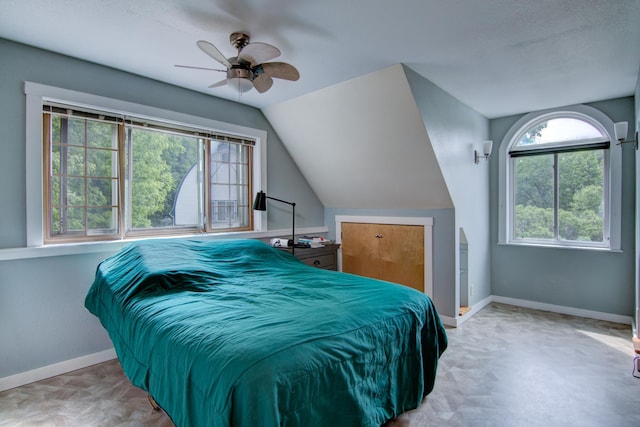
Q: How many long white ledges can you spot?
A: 1